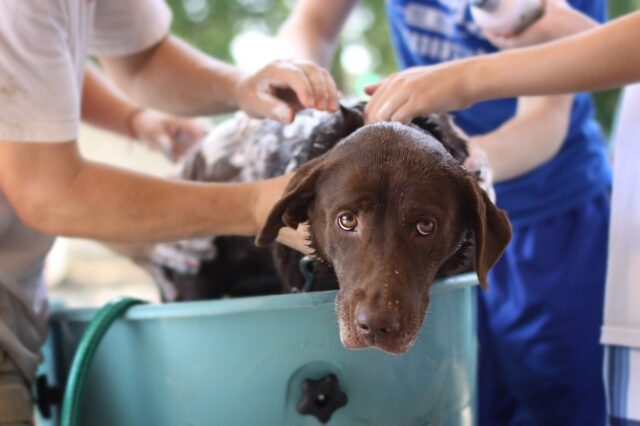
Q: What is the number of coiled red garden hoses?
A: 0